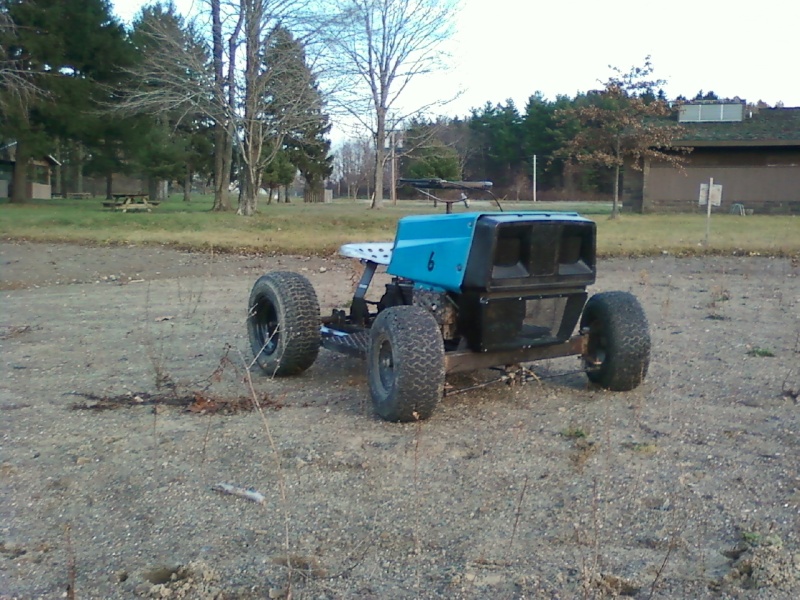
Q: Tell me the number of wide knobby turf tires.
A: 3